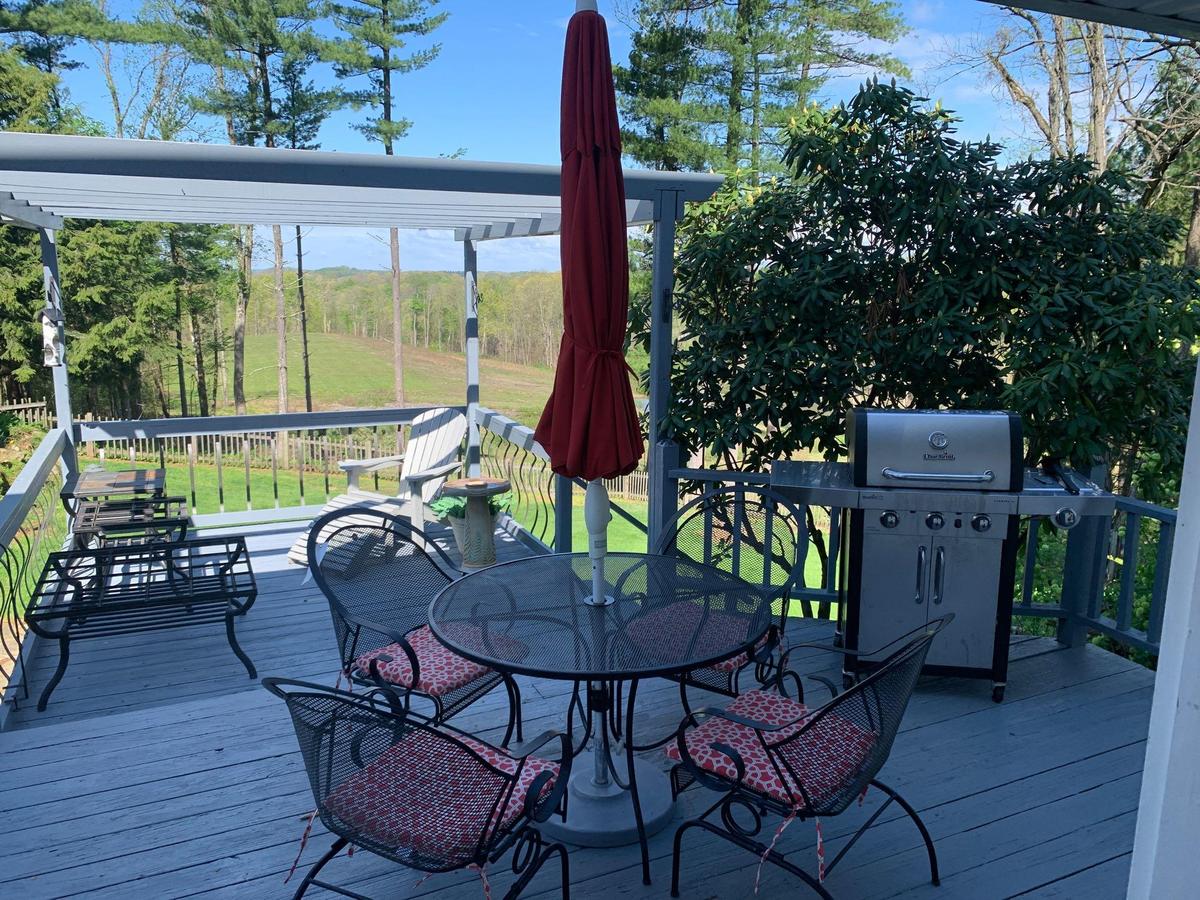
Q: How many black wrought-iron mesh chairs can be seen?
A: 4